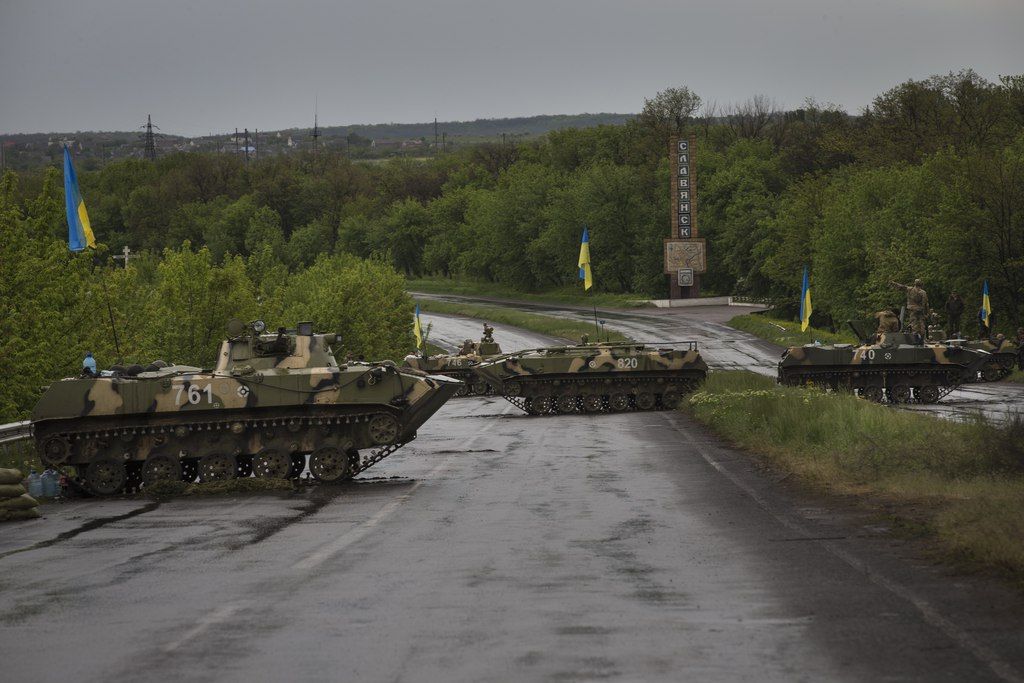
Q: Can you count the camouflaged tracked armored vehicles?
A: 5